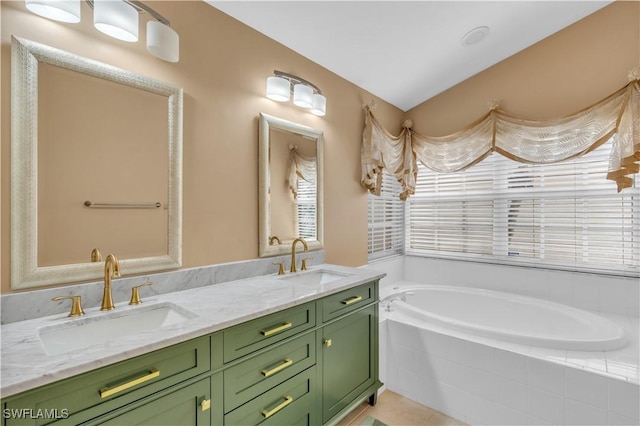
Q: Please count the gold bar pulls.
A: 5